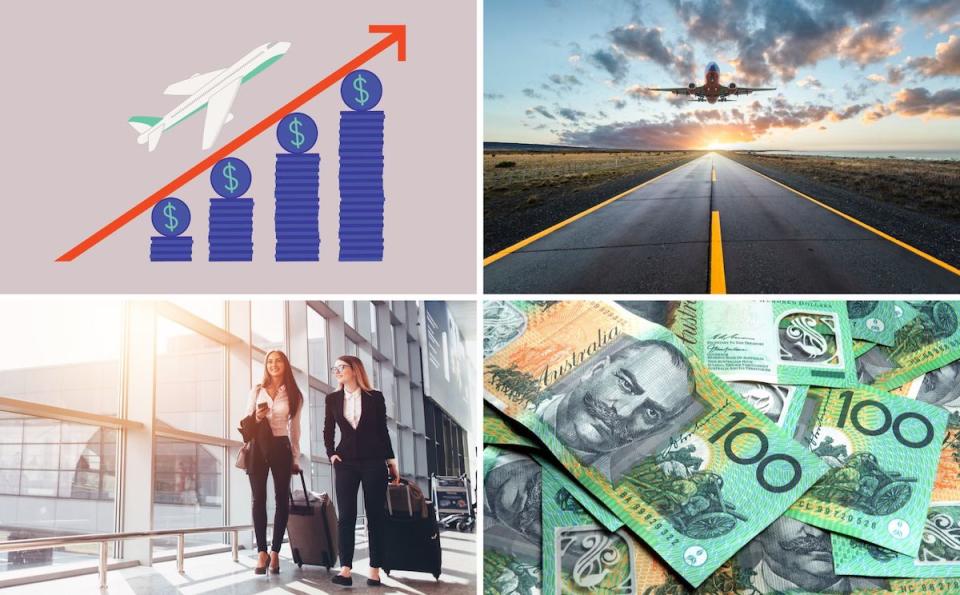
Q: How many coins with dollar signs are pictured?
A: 4